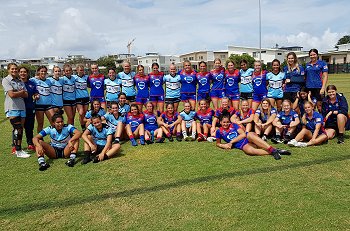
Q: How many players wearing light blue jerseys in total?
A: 15